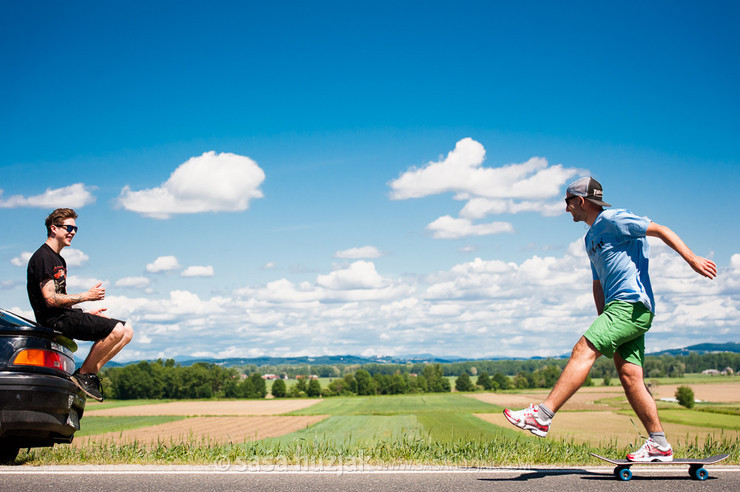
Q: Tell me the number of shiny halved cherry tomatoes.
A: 0